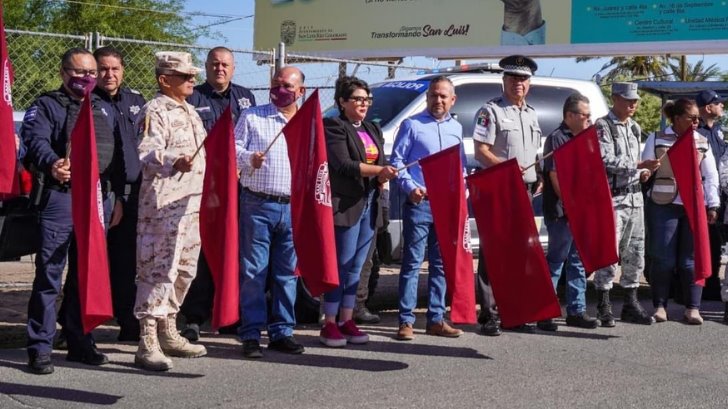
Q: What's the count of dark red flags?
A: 8